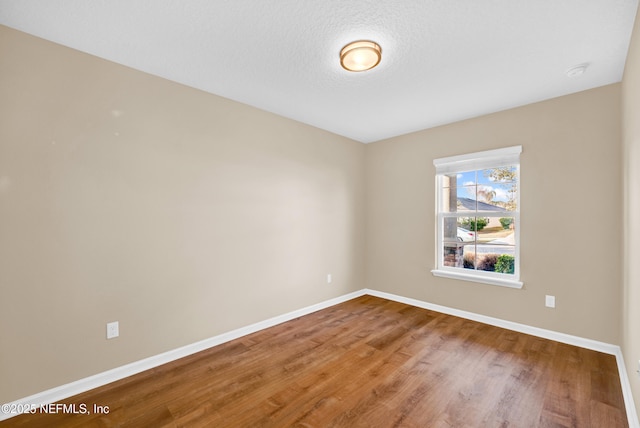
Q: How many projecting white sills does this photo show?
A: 1